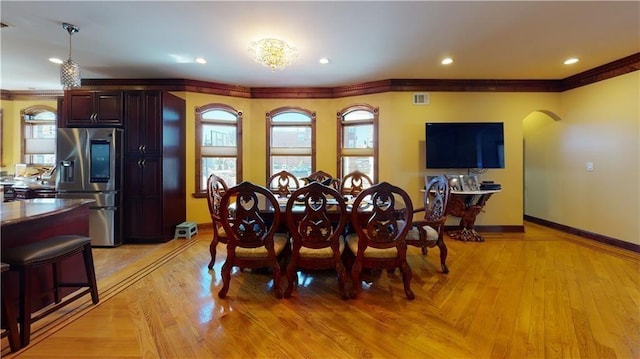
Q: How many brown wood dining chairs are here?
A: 8